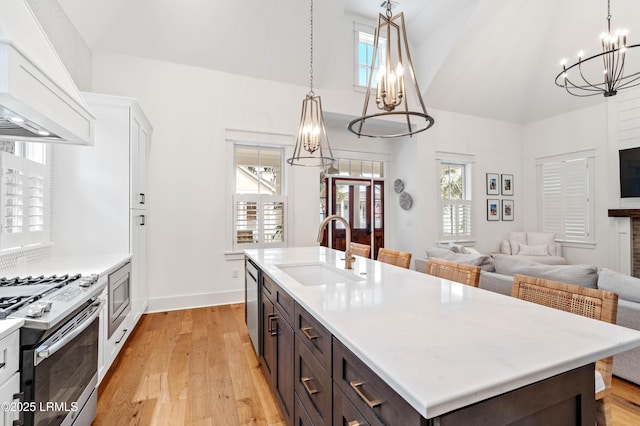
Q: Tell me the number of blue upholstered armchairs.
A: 0